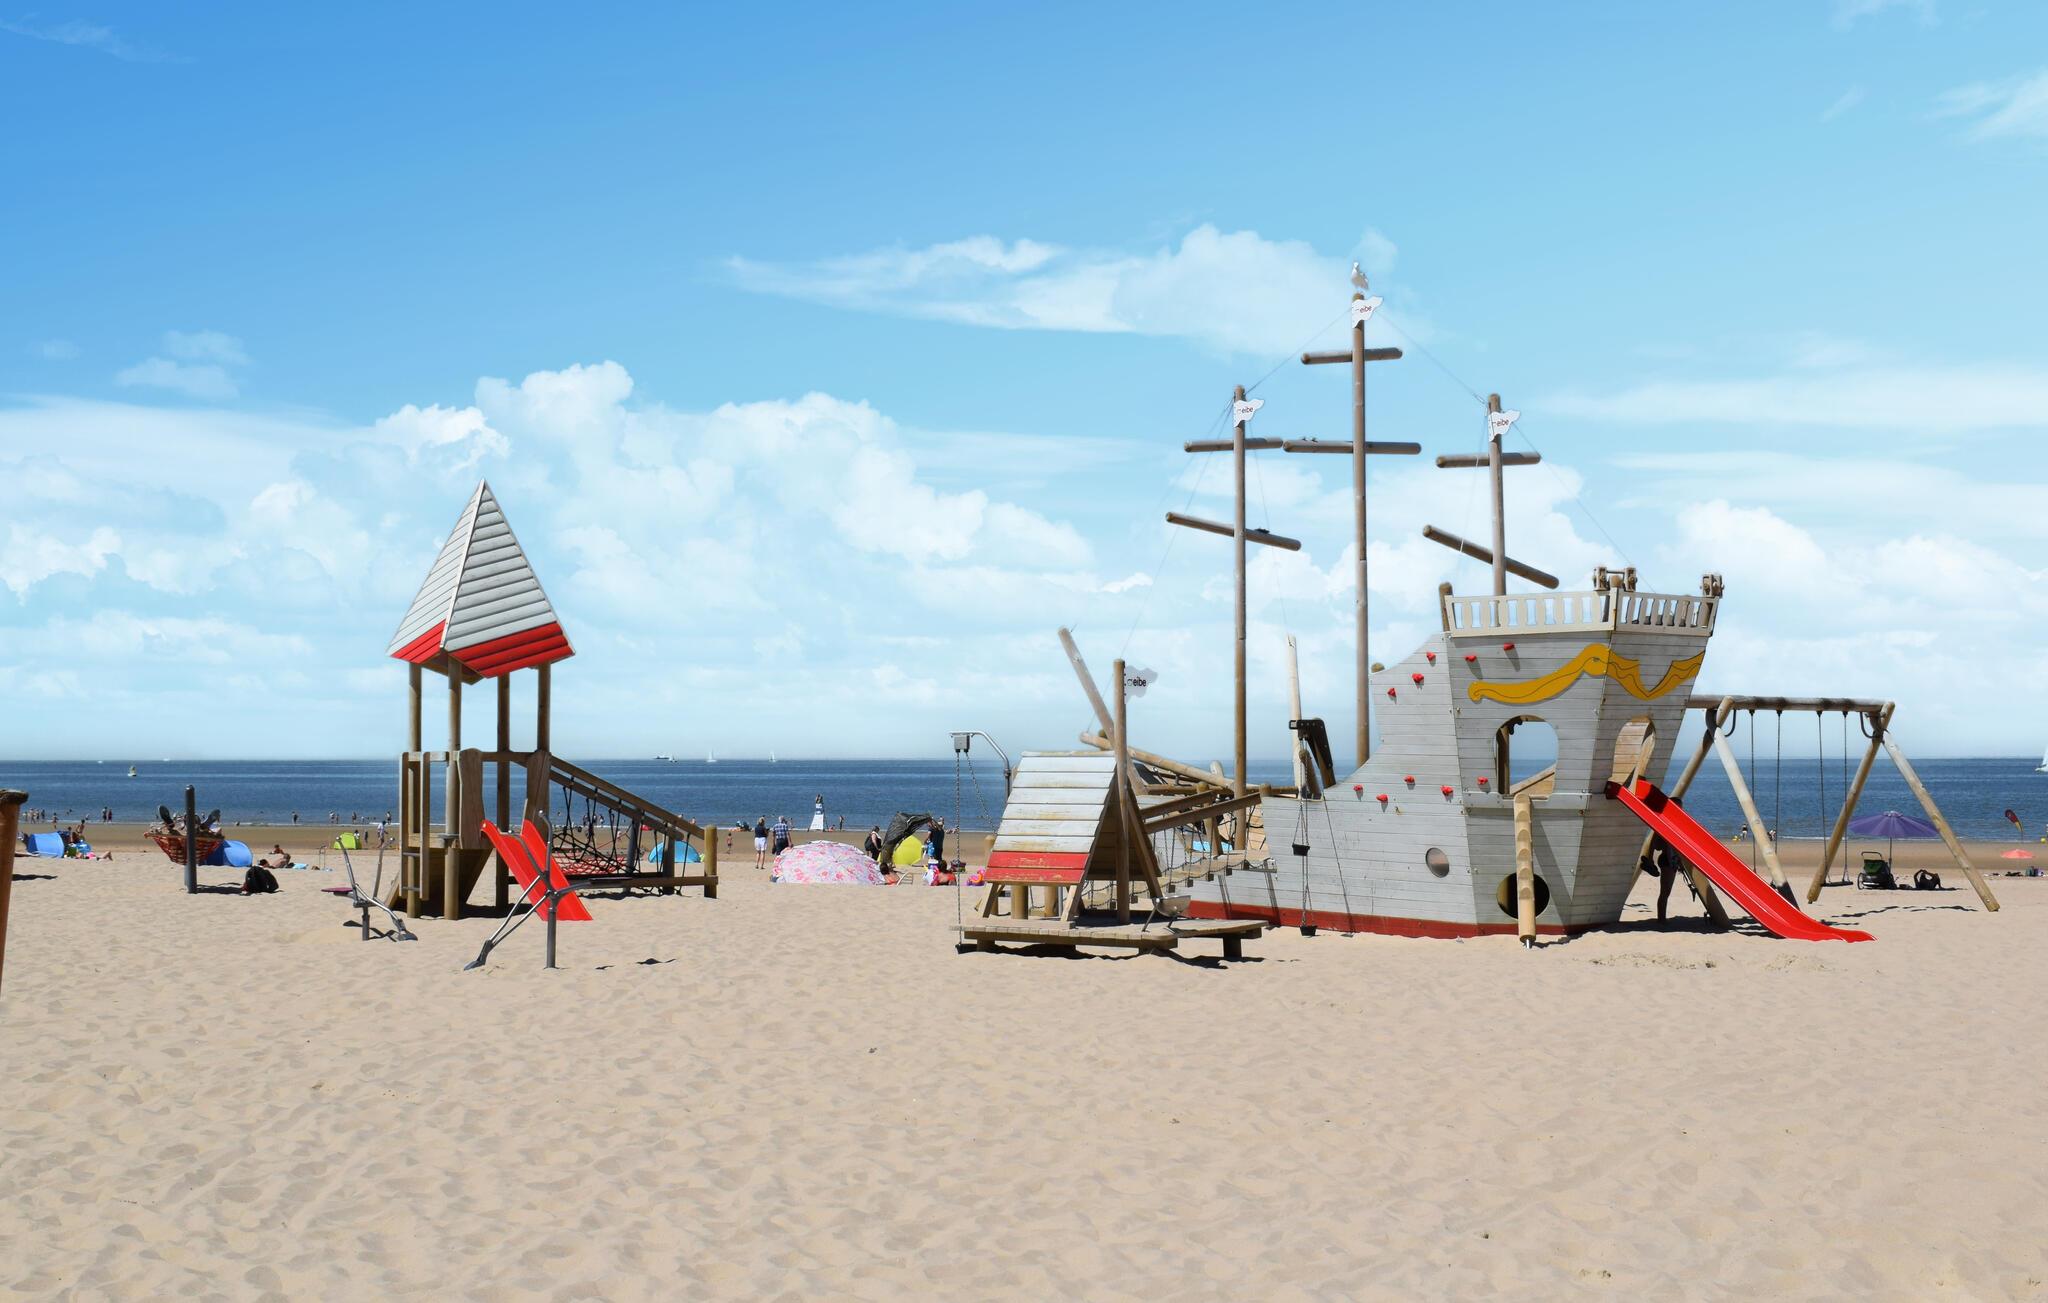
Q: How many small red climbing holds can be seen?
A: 10